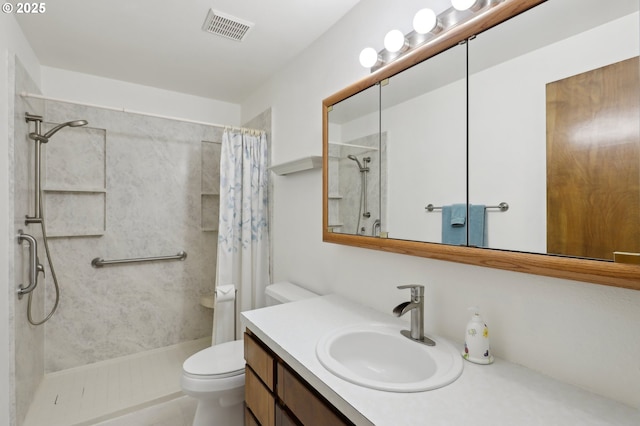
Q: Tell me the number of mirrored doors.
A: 3